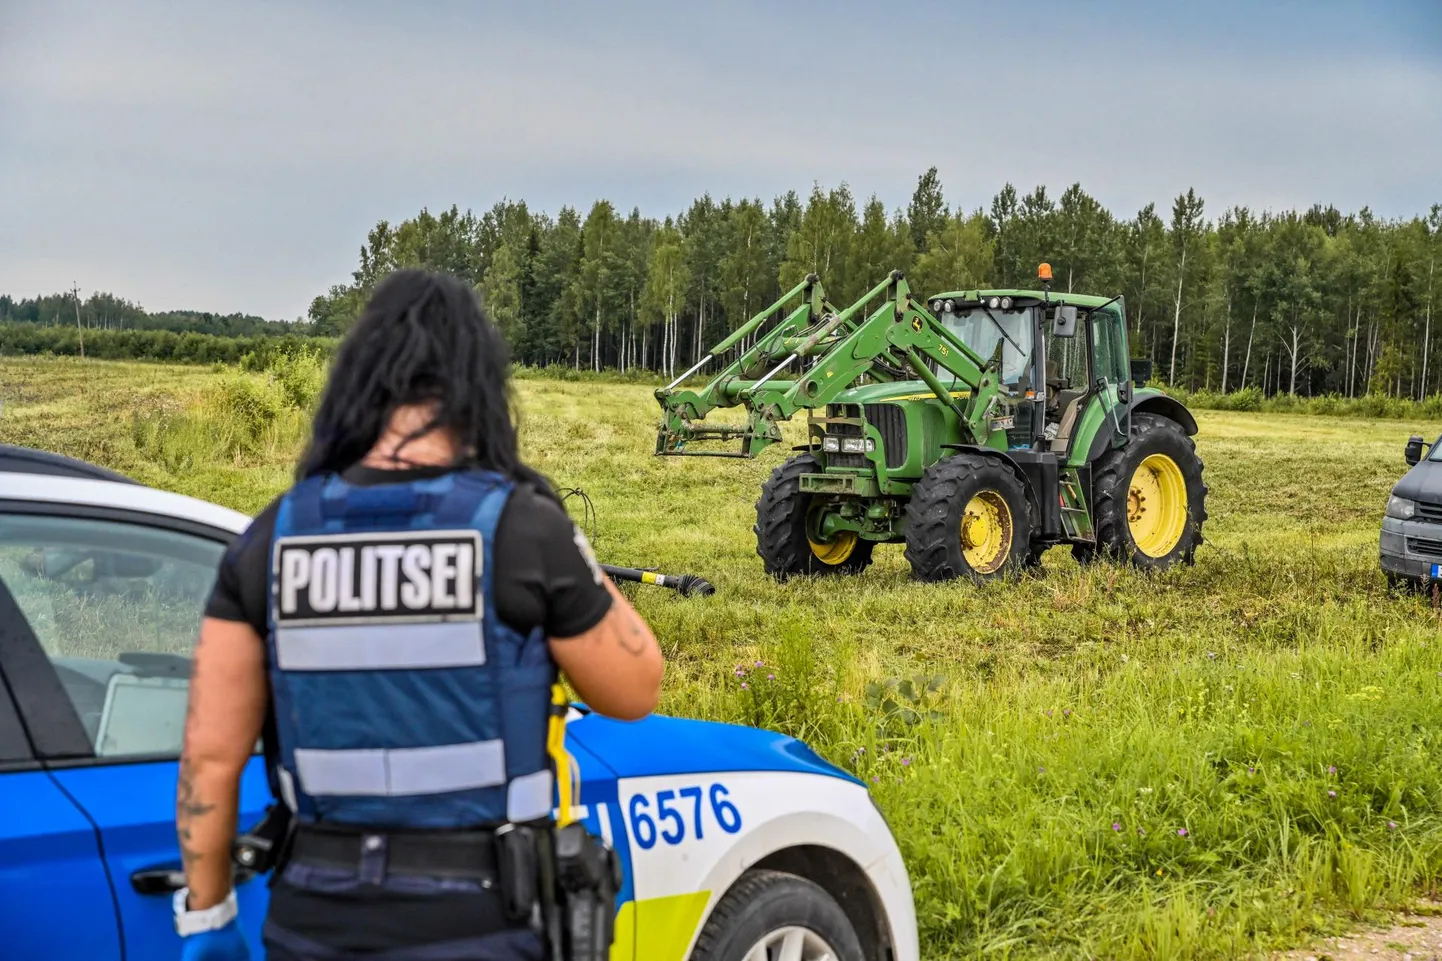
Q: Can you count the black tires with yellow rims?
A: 3